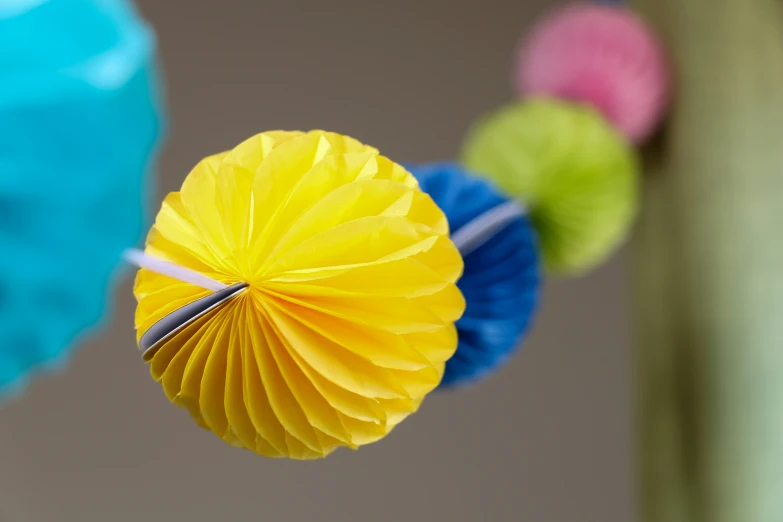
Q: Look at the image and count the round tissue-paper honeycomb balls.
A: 5